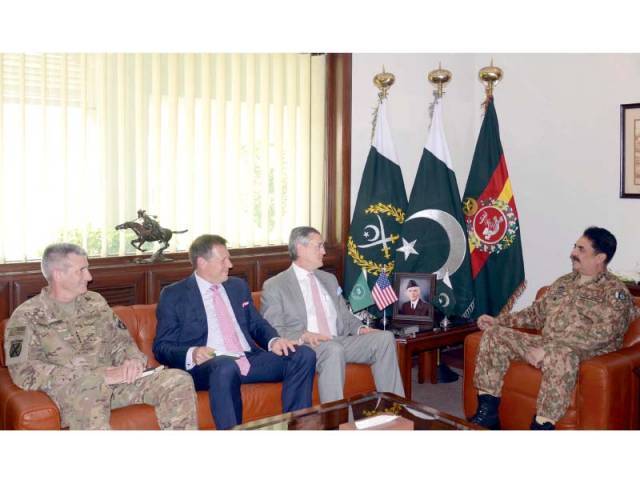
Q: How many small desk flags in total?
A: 3